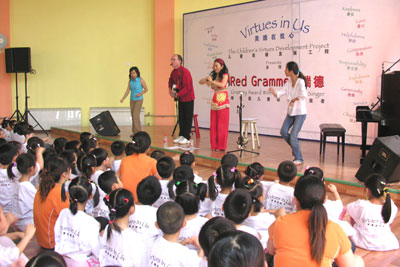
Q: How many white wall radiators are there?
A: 2